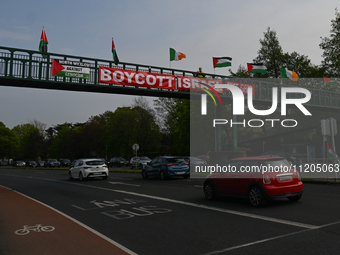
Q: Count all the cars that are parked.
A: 0